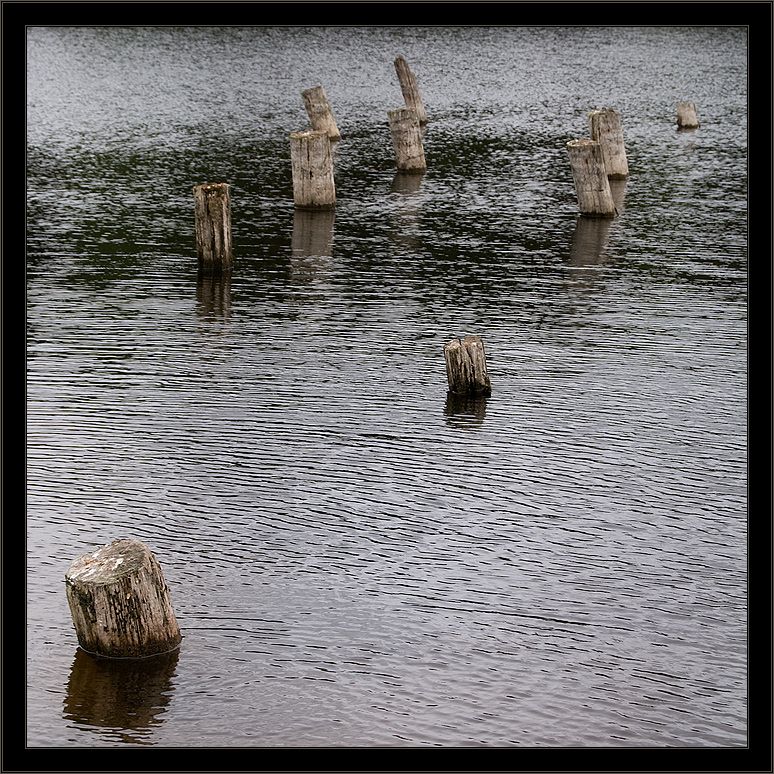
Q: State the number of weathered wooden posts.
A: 10